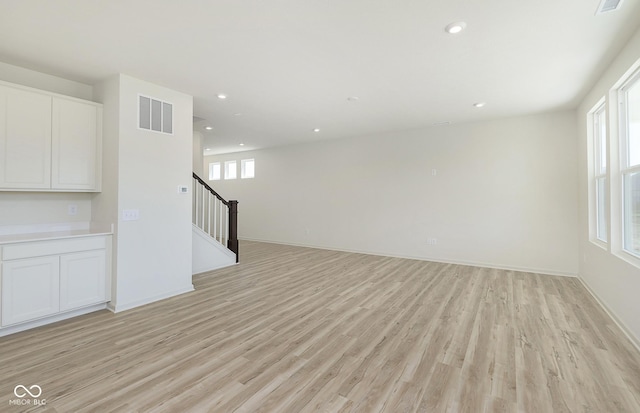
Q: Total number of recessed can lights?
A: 7